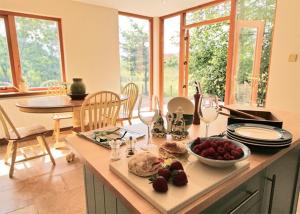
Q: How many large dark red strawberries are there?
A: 4